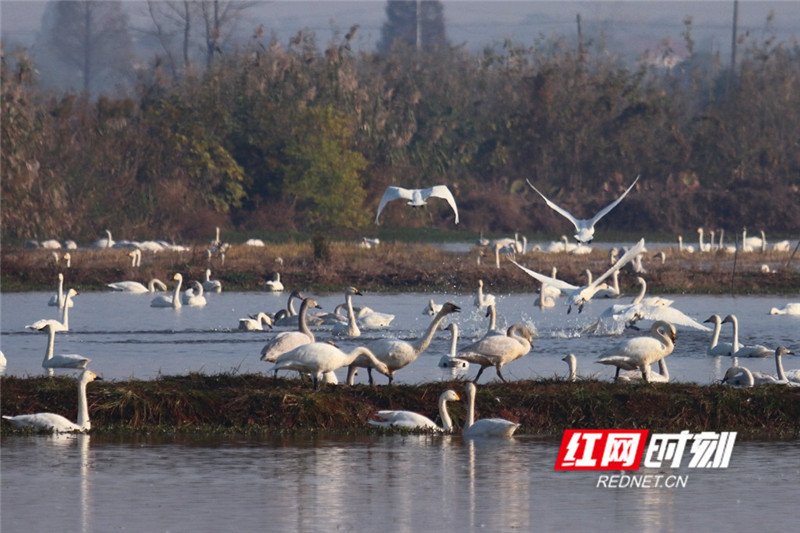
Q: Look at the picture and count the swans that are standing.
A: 5